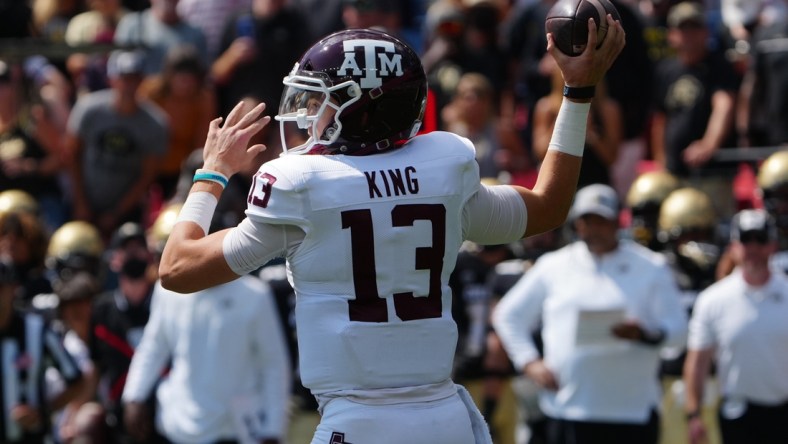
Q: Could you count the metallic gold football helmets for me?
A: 6